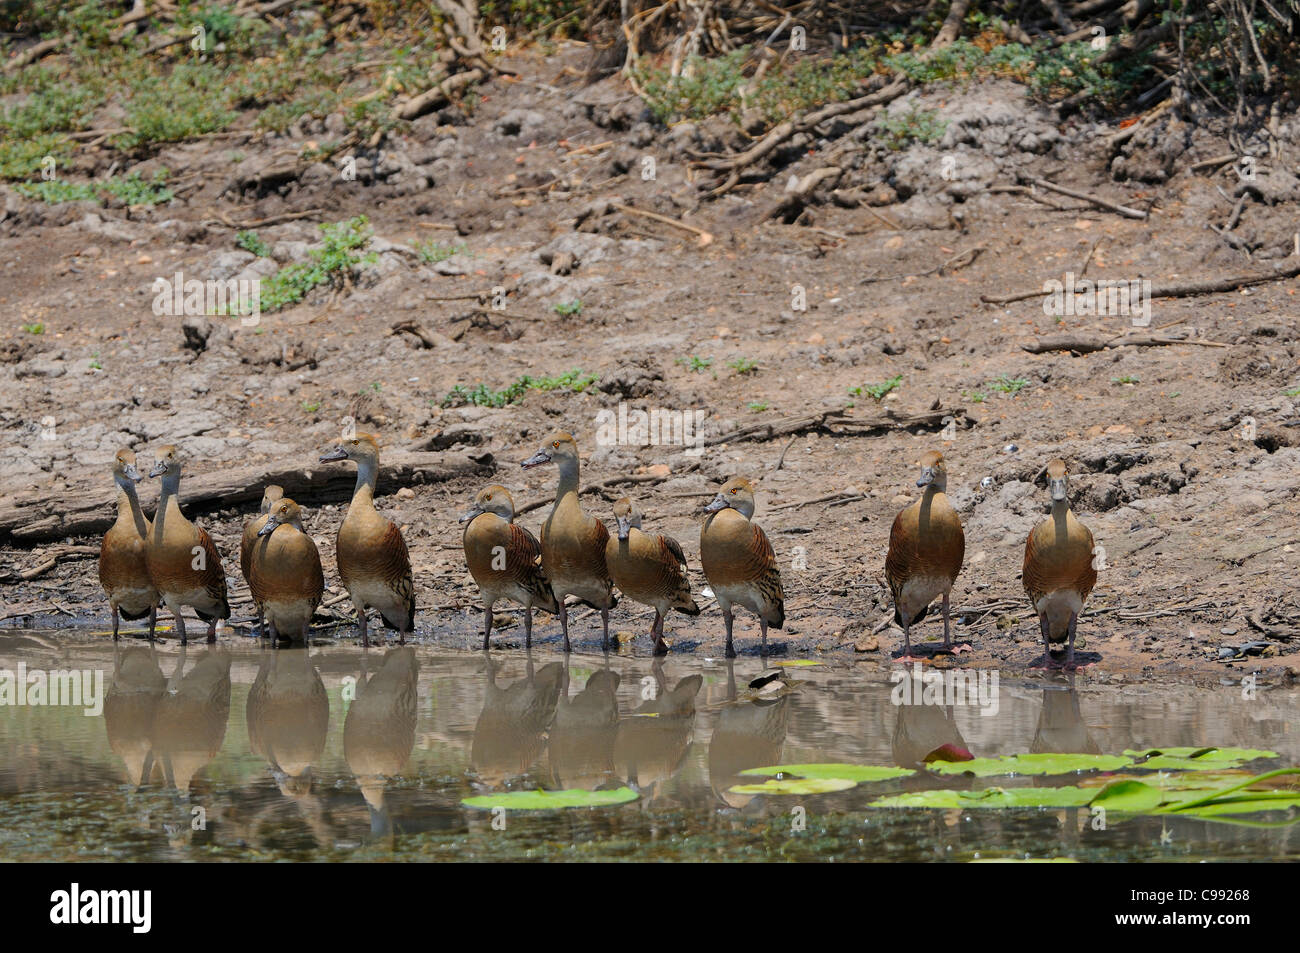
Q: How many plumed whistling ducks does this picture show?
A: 11